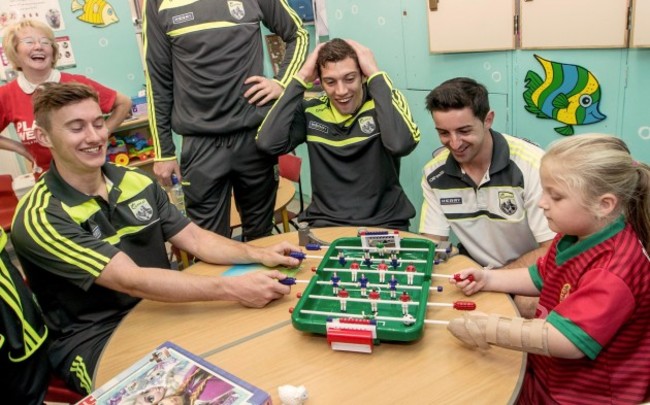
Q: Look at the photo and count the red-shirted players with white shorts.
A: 6